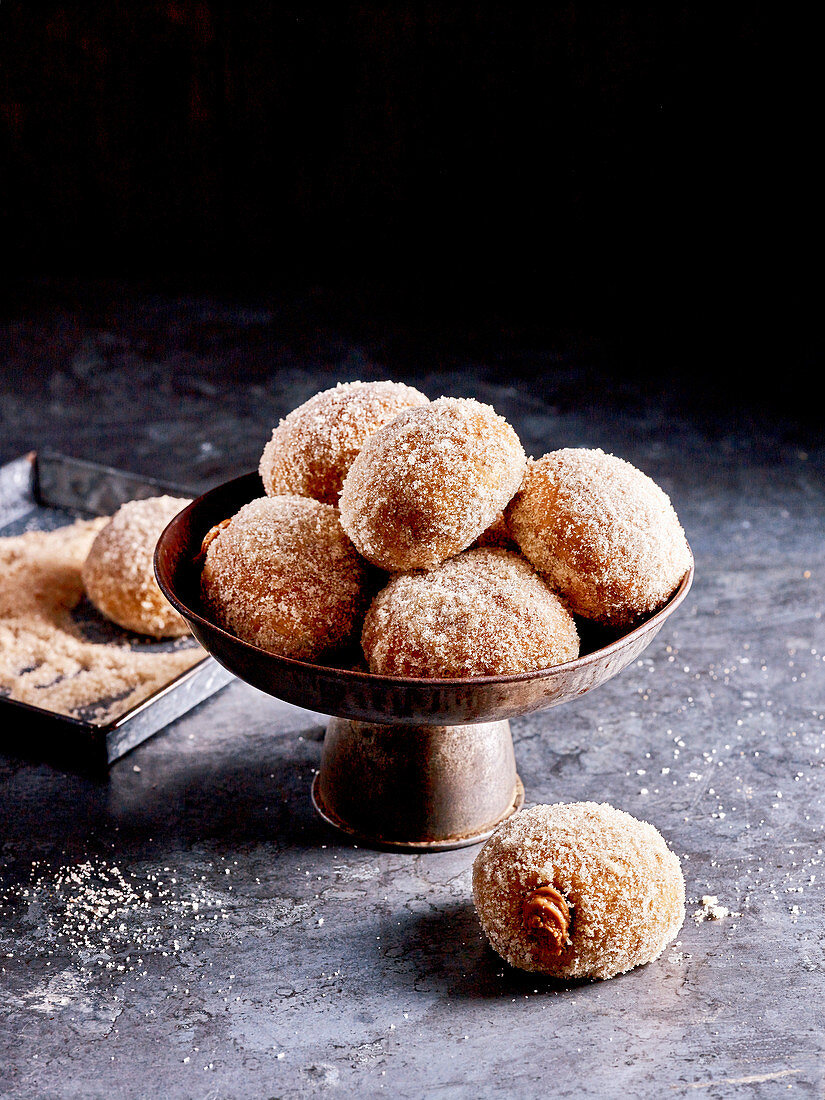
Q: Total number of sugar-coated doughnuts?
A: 7